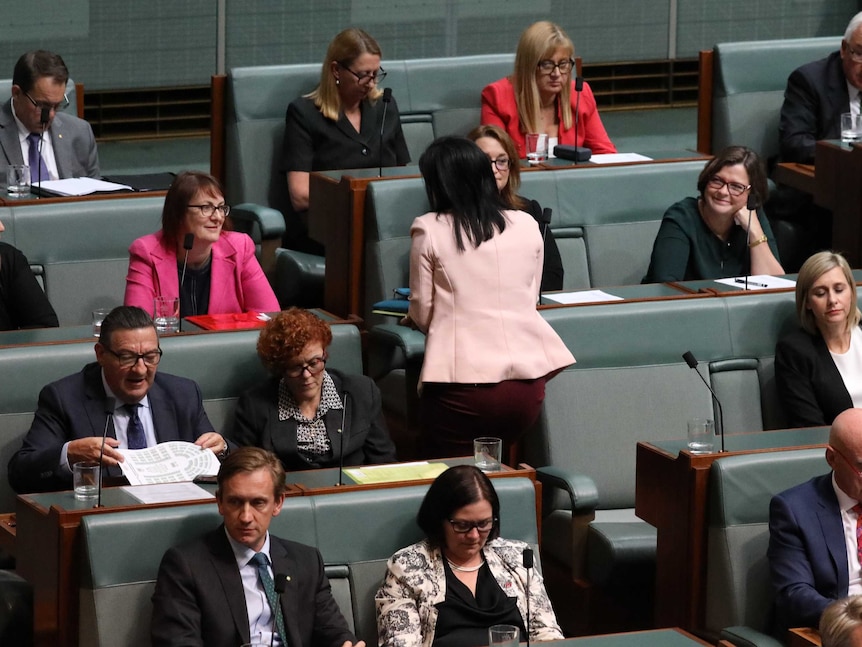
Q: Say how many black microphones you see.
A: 11